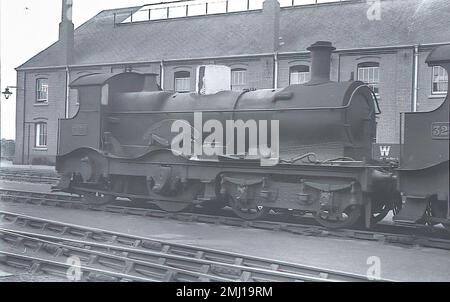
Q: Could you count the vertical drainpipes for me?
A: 4